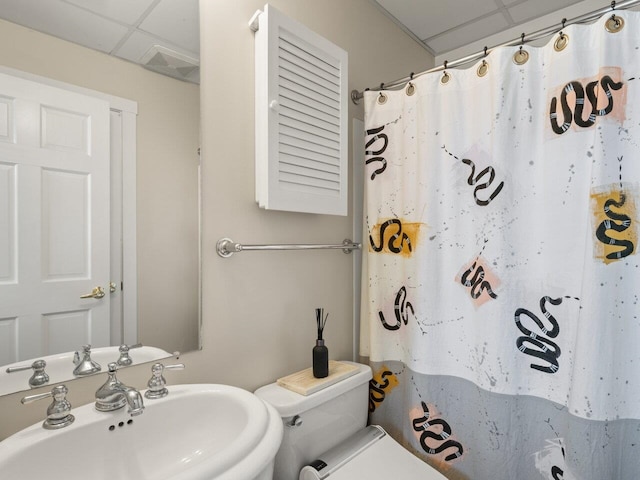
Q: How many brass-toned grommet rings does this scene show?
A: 7